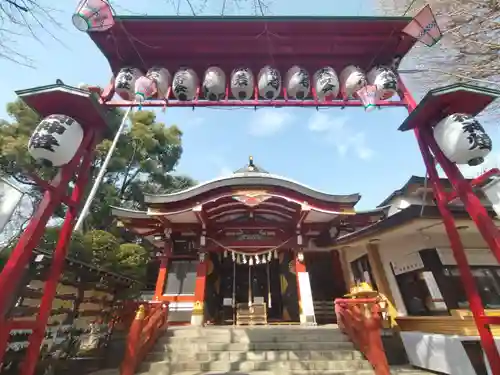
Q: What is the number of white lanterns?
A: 12